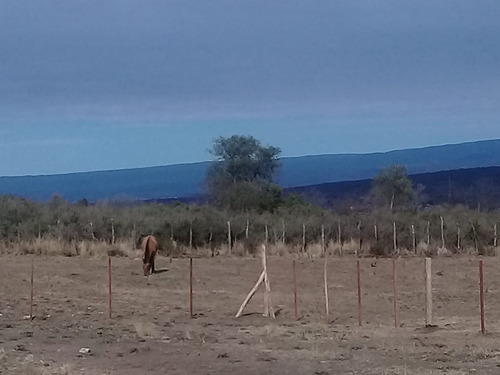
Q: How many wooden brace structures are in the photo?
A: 1